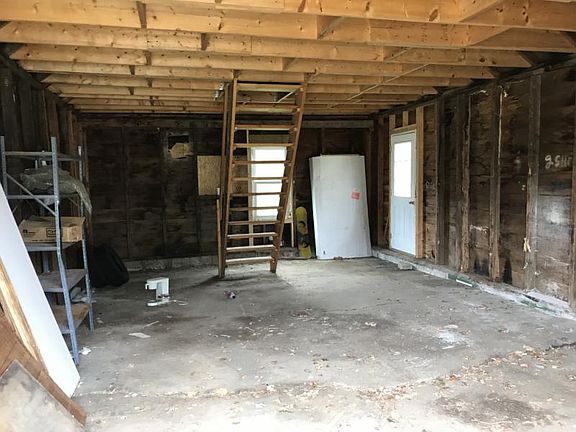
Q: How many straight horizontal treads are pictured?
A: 12